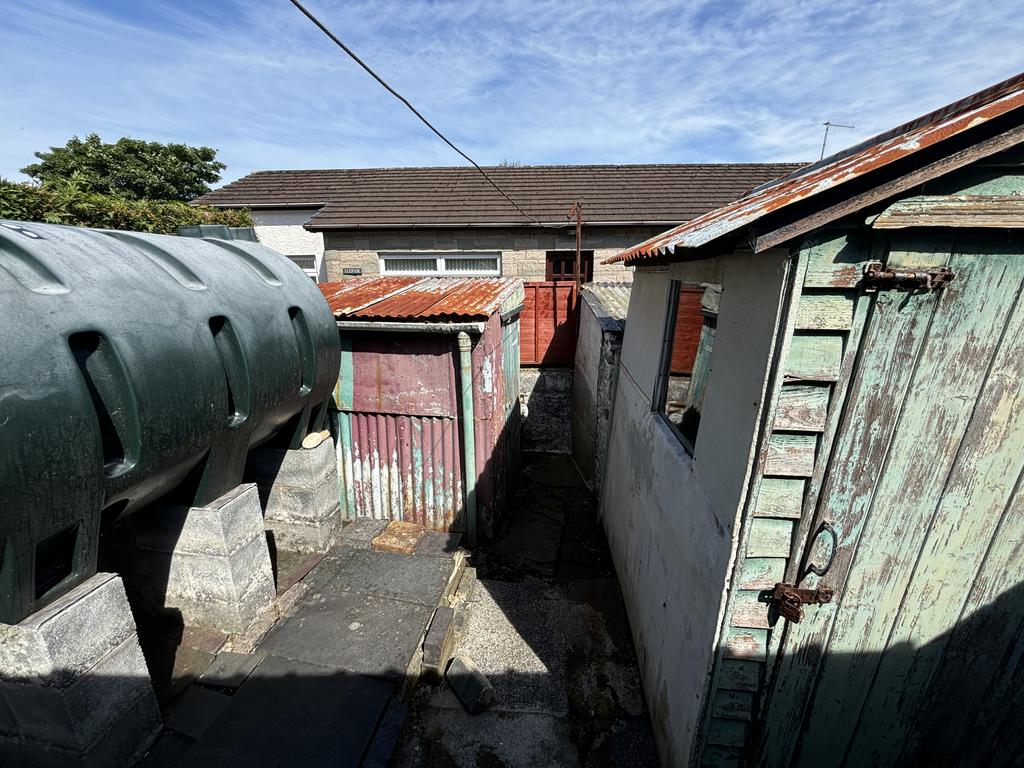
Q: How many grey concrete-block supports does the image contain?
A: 3